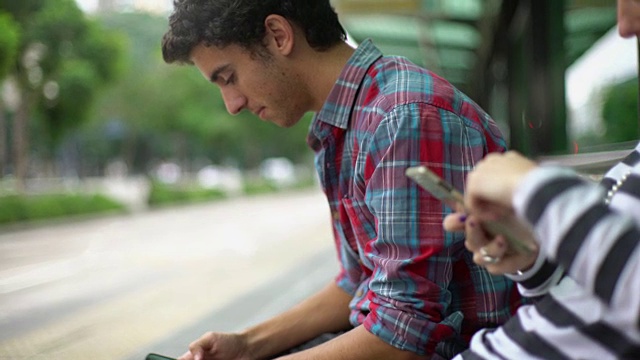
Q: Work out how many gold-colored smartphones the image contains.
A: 1